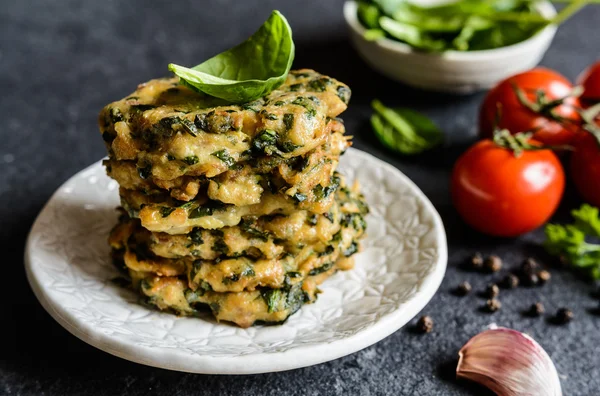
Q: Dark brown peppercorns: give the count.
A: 12